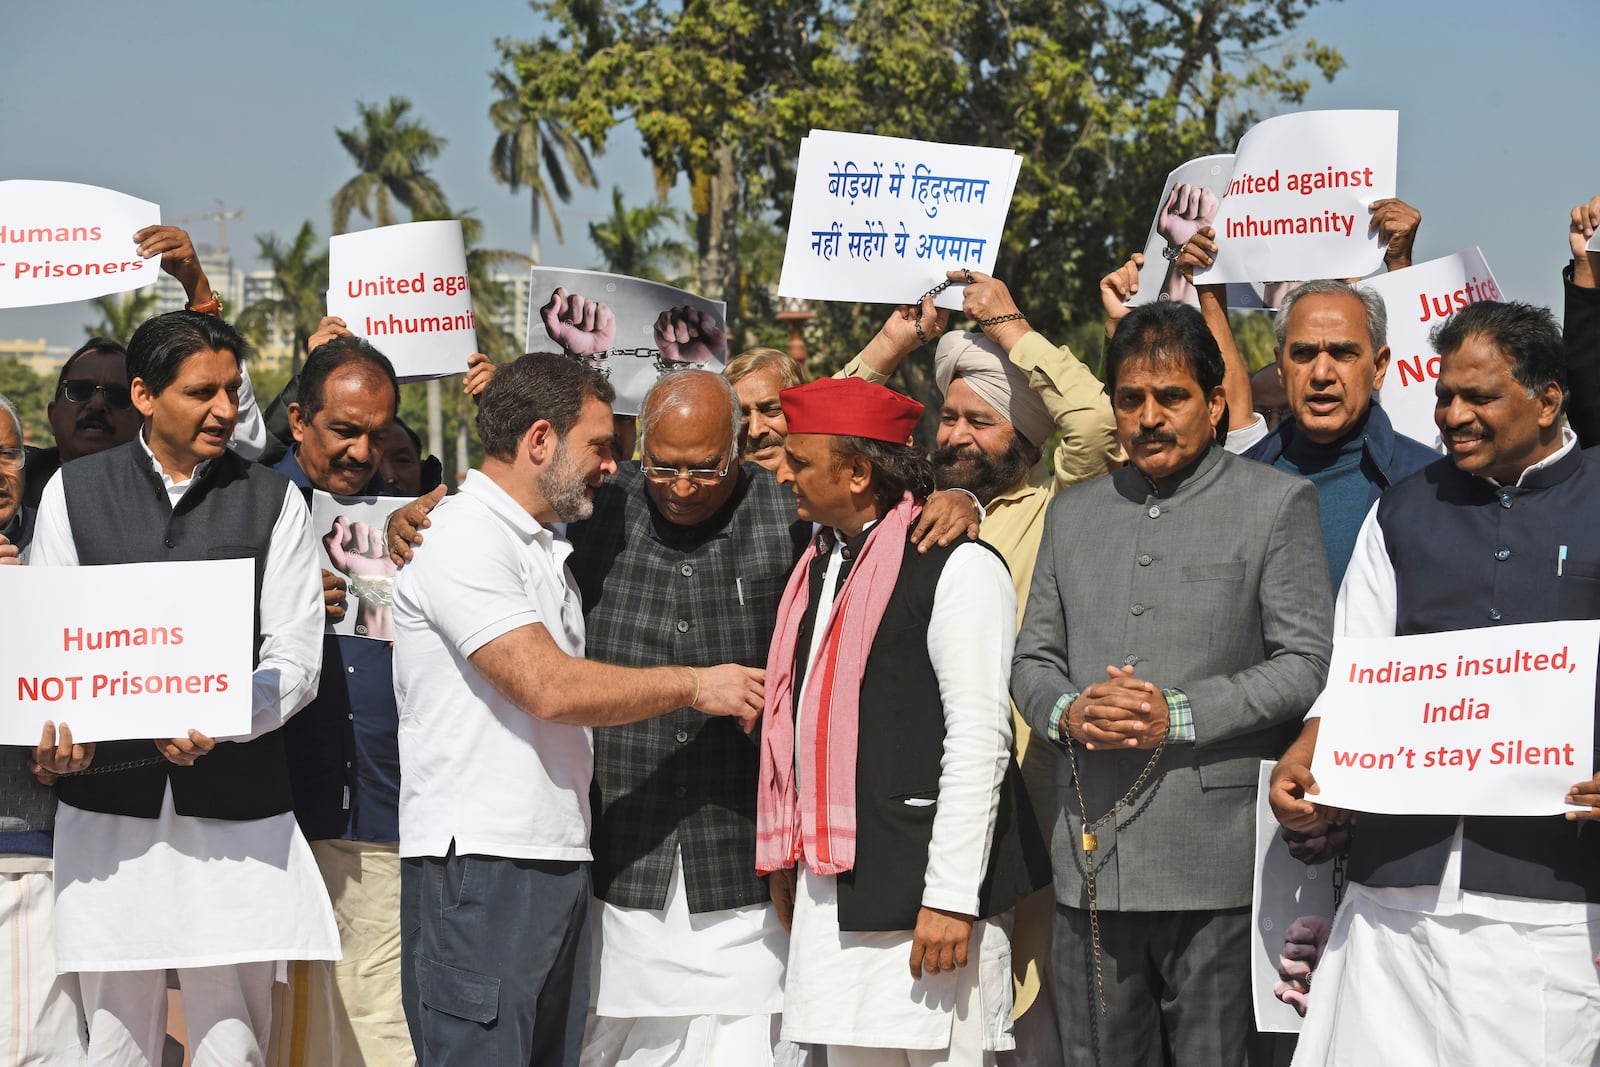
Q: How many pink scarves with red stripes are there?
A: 1